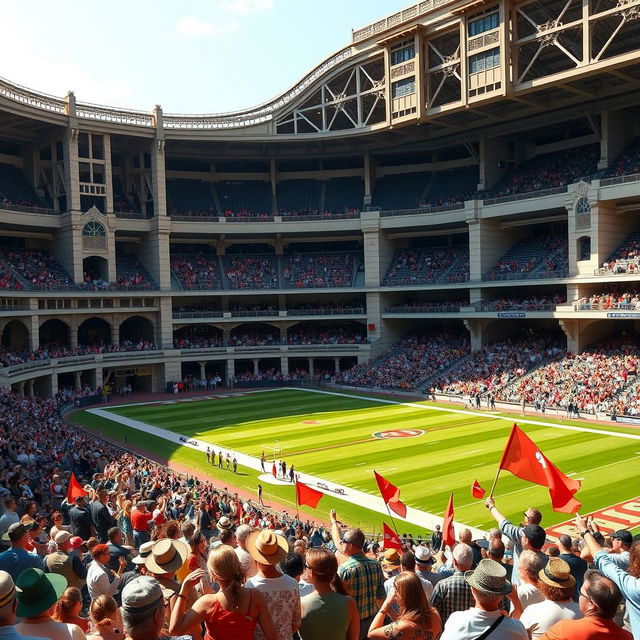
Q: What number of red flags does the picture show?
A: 7